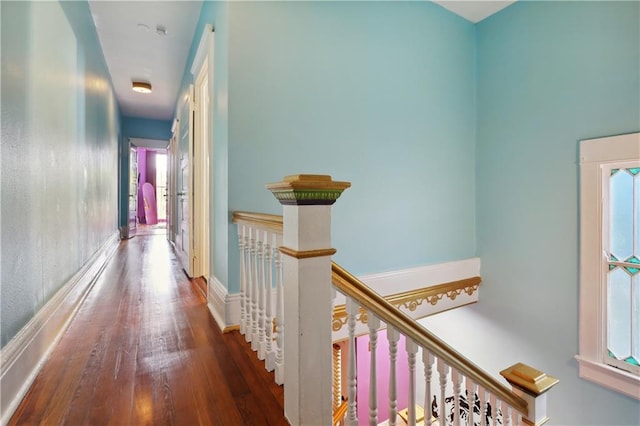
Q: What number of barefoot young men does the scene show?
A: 0